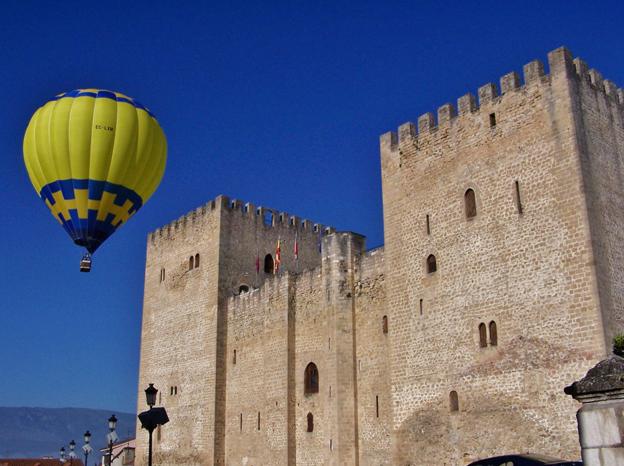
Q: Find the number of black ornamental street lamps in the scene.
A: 5